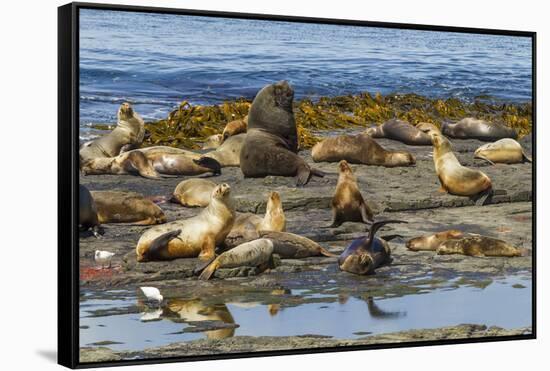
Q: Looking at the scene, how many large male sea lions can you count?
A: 1